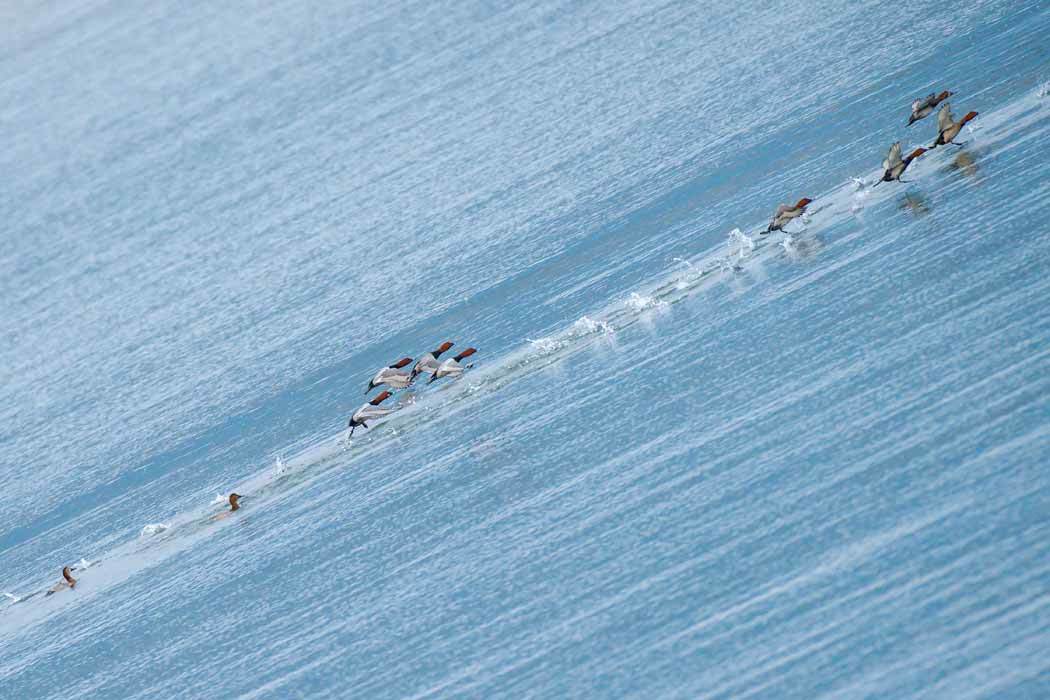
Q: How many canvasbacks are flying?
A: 8